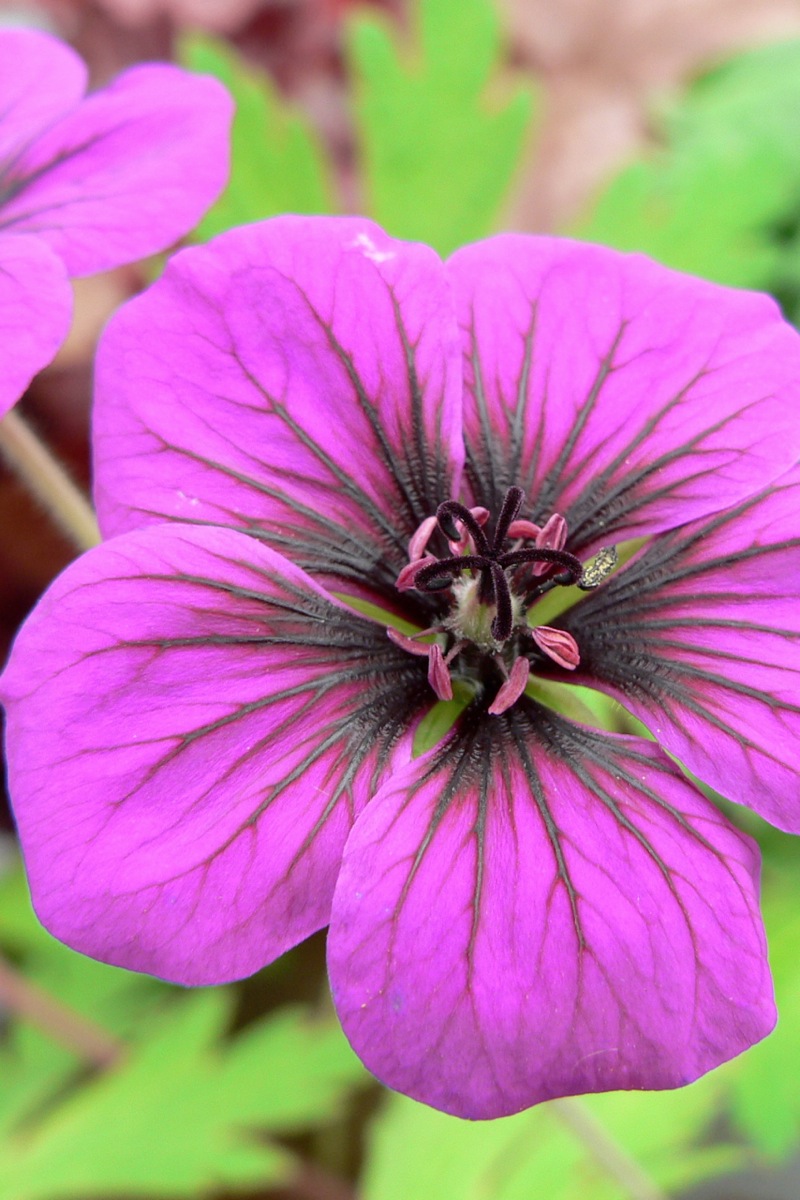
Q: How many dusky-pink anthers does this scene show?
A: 9